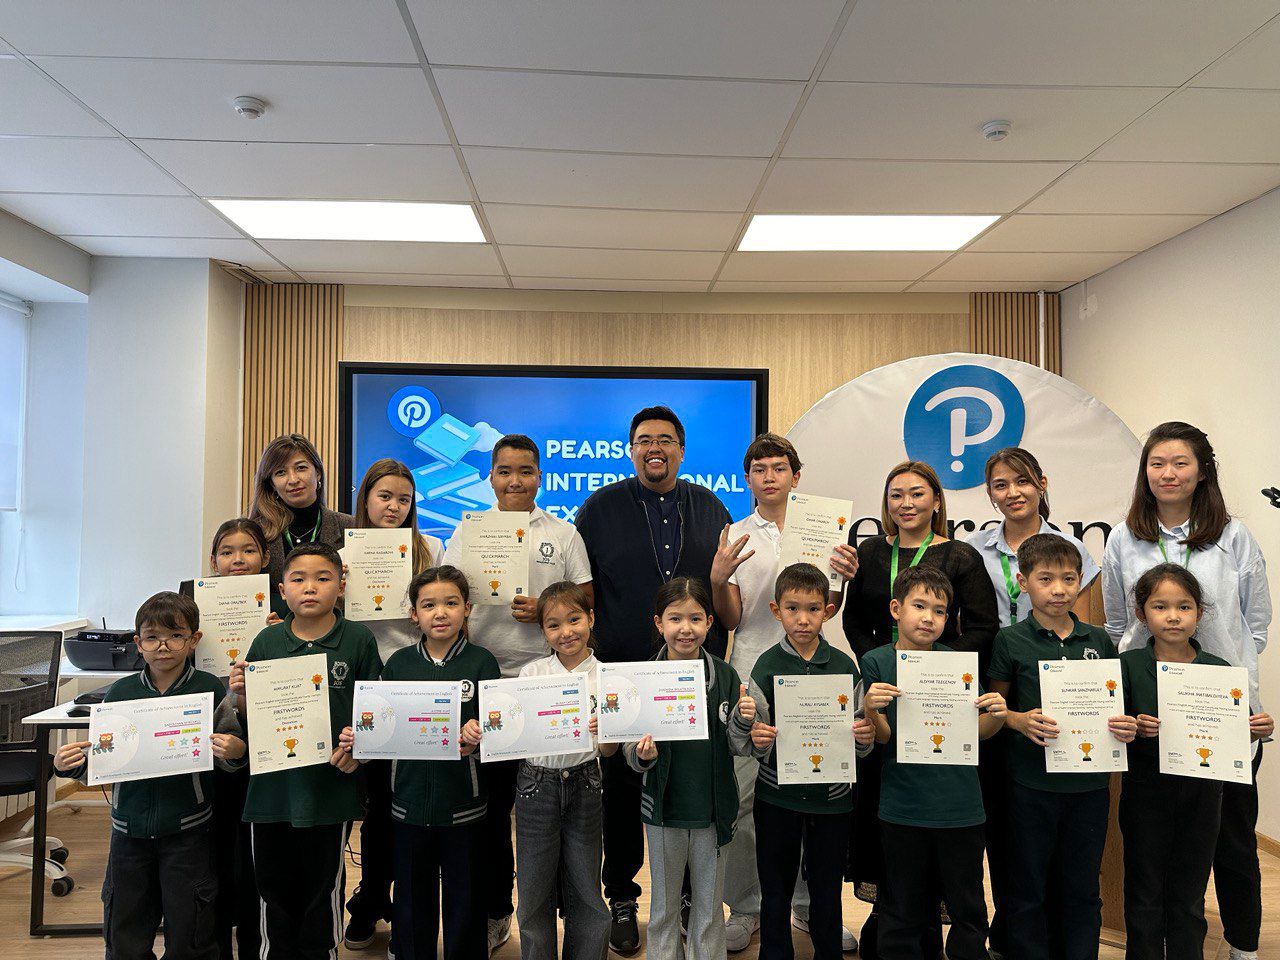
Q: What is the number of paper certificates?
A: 13